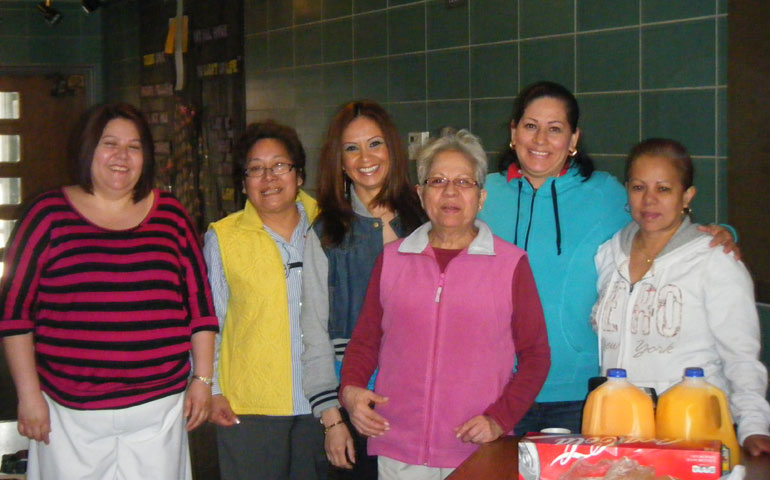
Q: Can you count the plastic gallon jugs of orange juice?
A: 2